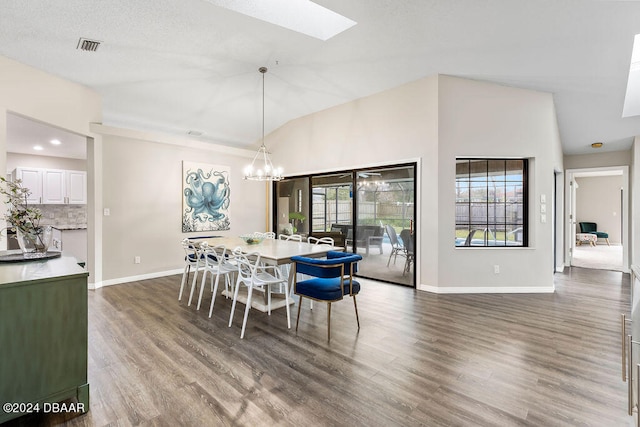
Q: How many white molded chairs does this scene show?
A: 6